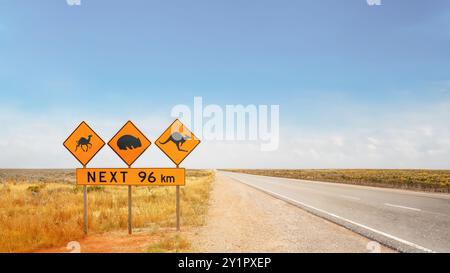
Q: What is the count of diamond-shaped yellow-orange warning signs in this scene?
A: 3